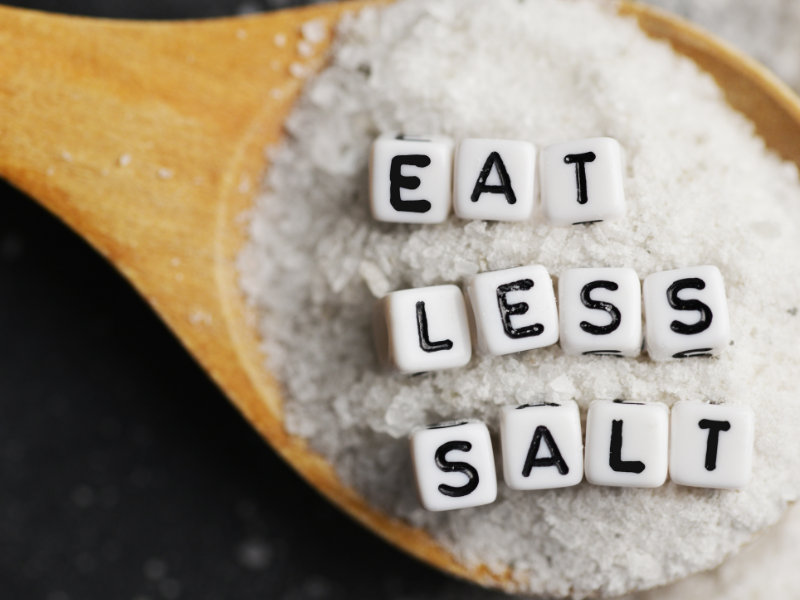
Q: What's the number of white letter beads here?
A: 11